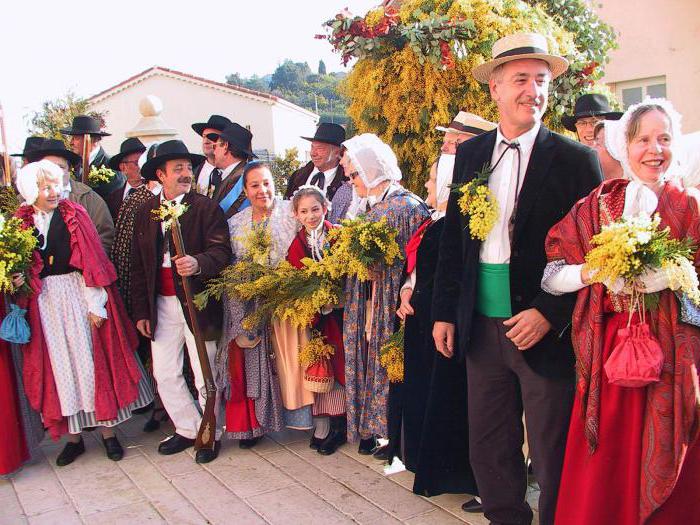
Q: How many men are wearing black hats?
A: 9